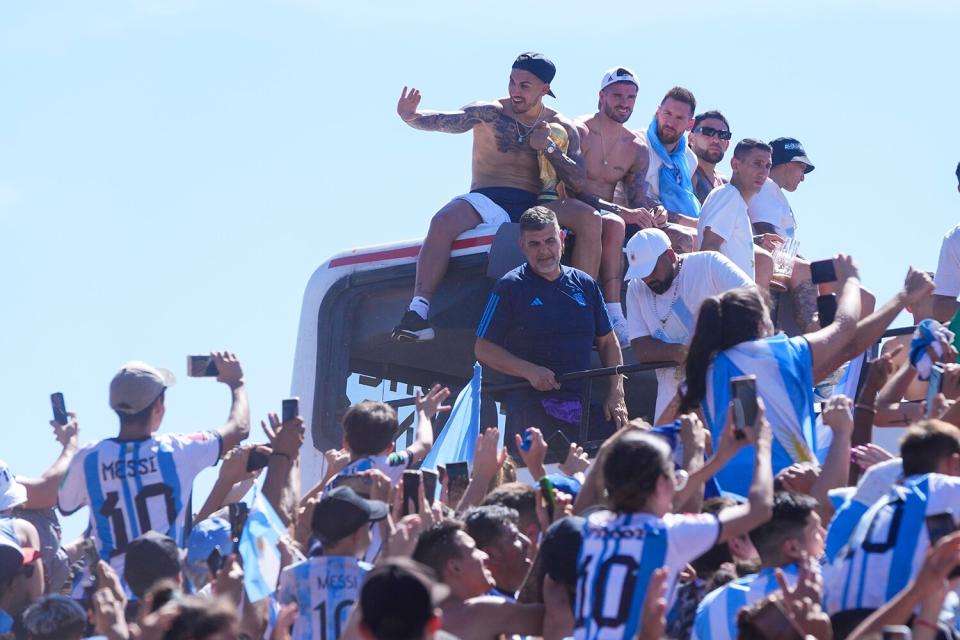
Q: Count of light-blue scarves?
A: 1